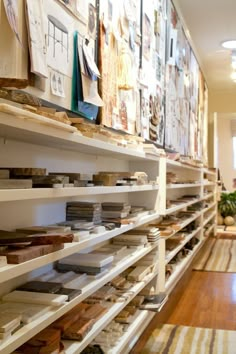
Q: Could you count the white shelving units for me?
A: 3